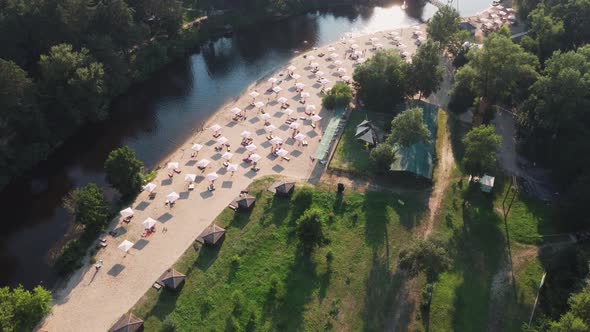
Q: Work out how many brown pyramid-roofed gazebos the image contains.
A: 5